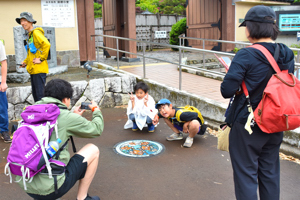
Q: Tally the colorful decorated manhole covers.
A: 1